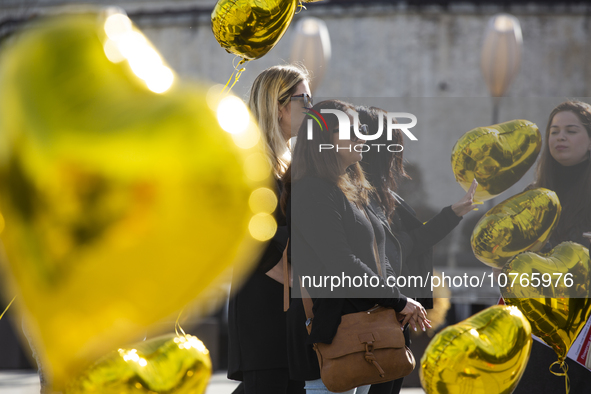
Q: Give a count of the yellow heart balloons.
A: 7